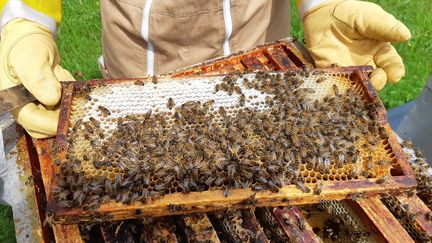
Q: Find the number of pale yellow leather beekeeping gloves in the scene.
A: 2